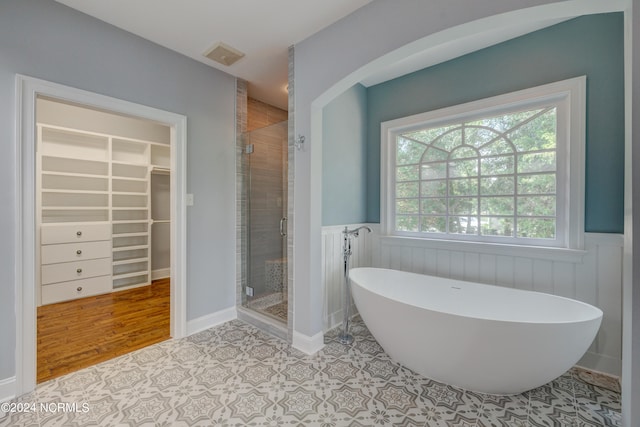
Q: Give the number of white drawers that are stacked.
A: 4